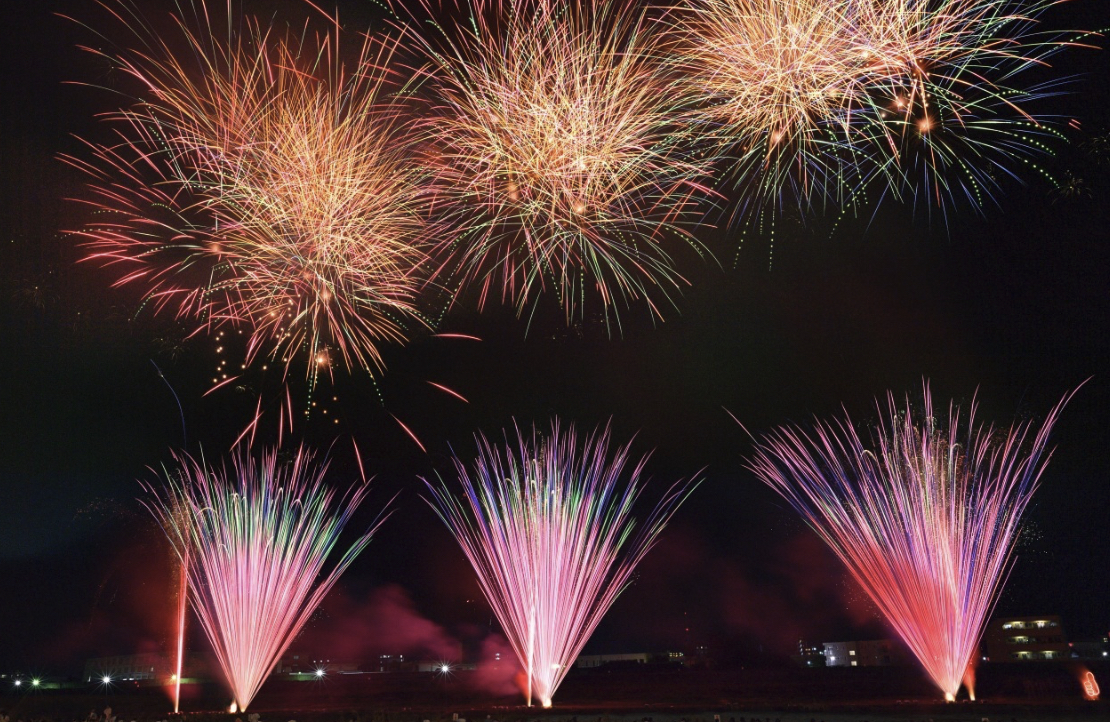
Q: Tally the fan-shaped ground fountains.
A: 3